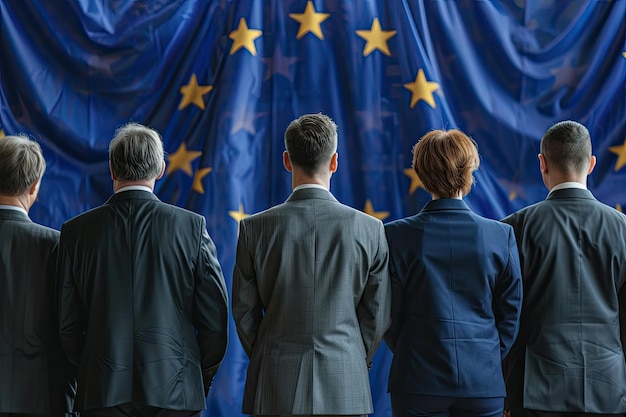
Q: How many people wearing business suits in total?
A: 5